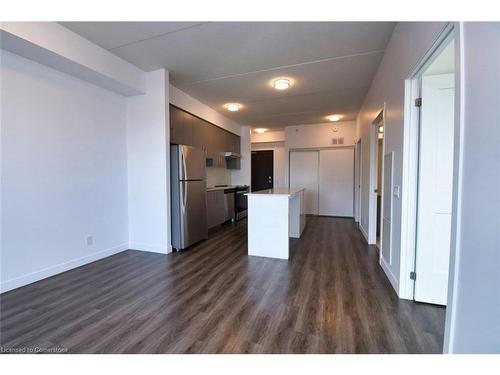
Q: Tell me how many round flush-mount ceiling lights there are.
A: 4